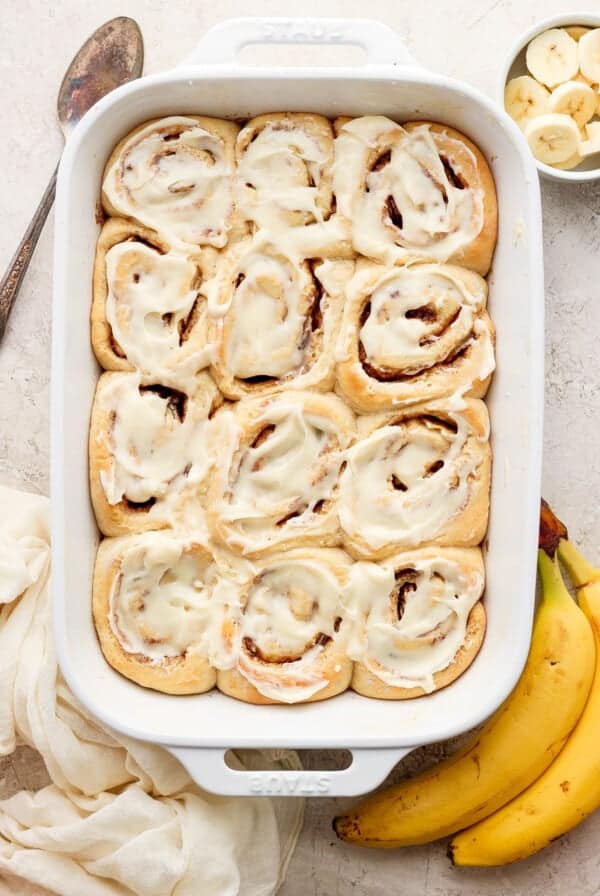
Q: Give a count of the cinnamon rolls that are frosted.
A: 12